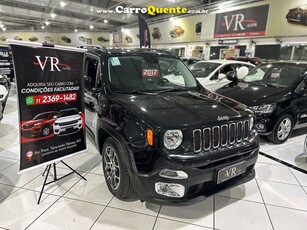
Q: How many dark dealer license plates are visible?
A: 1